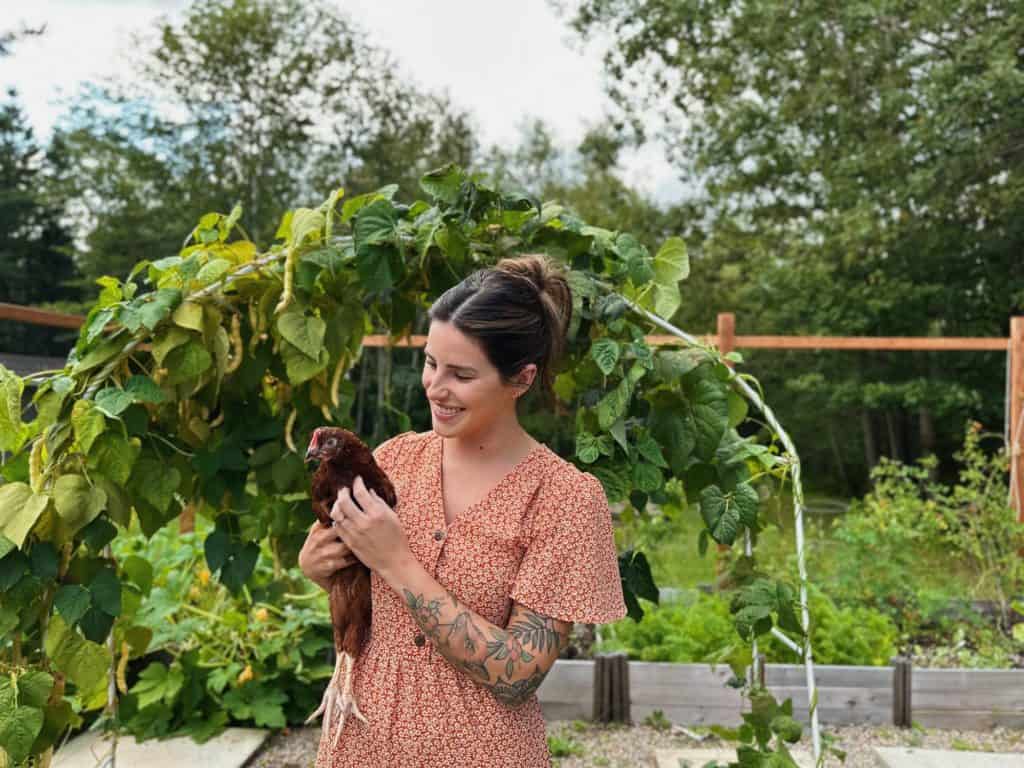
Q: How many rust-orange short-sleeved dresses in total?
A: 1